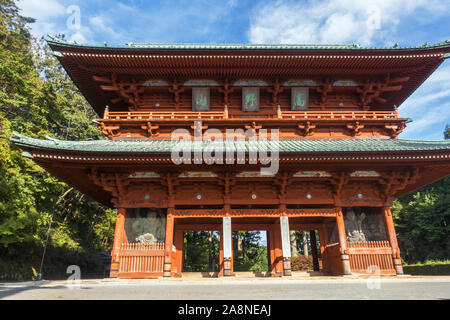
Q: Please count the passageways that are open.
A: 3